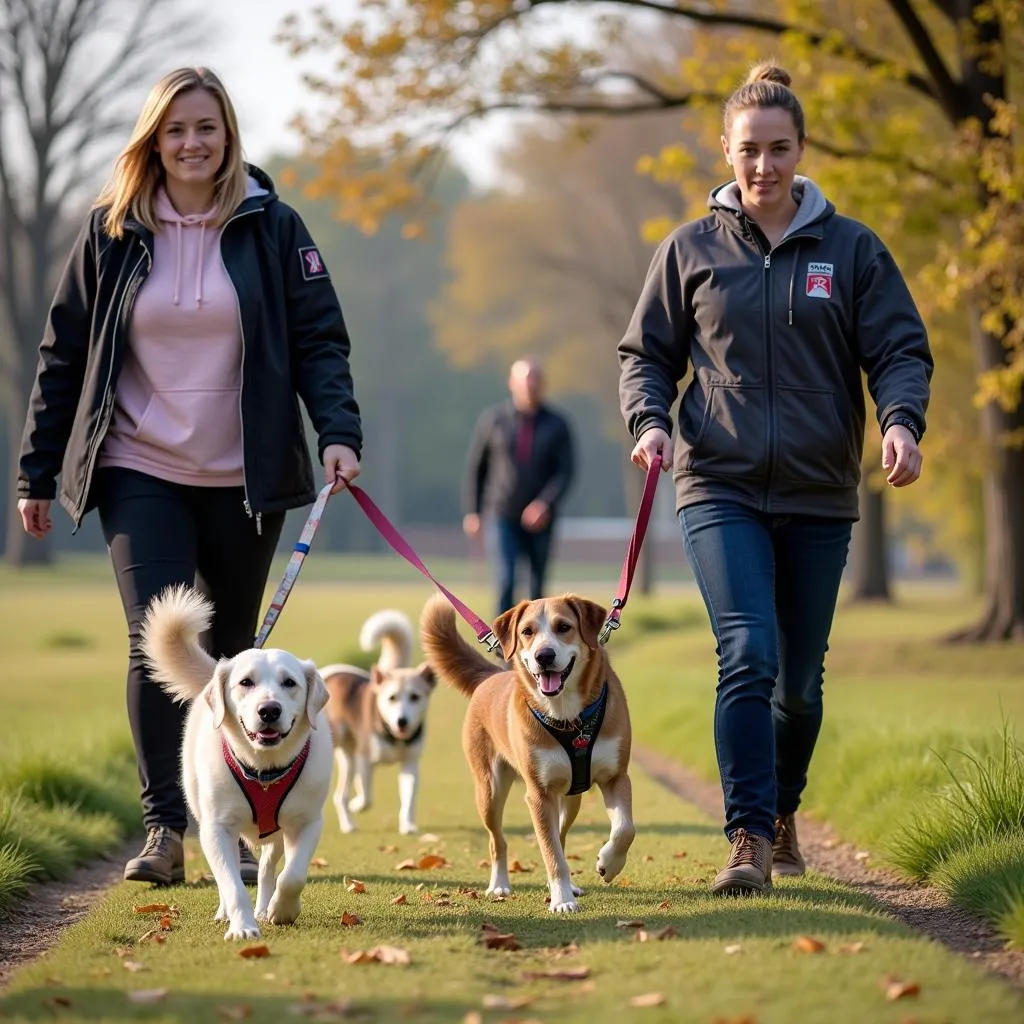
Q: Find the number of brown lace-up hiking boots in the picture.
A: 4